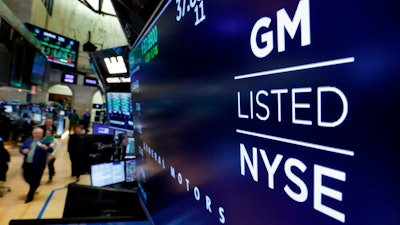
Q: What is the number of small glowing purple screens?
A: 2